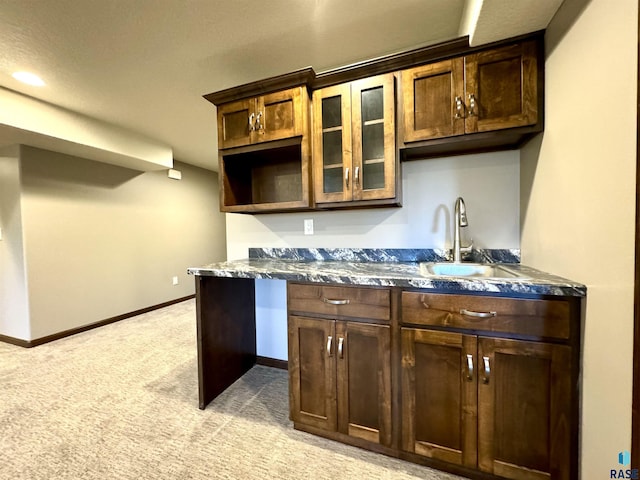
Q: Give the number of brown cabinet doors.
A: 10